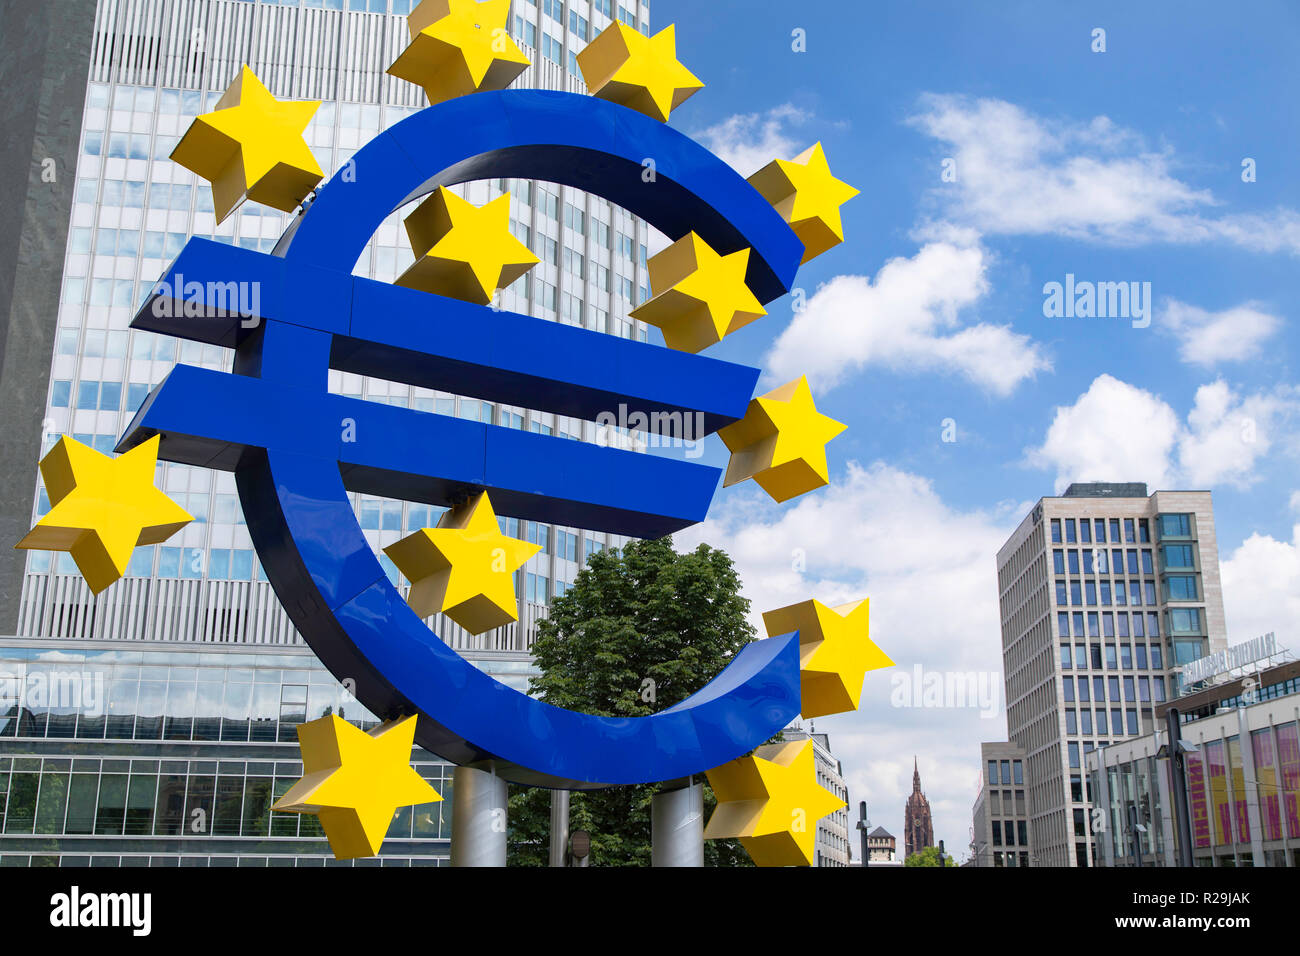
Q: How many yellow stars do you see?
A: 12